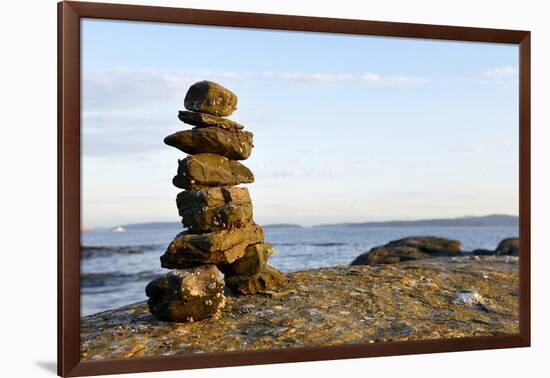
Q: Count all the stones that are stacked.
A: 9